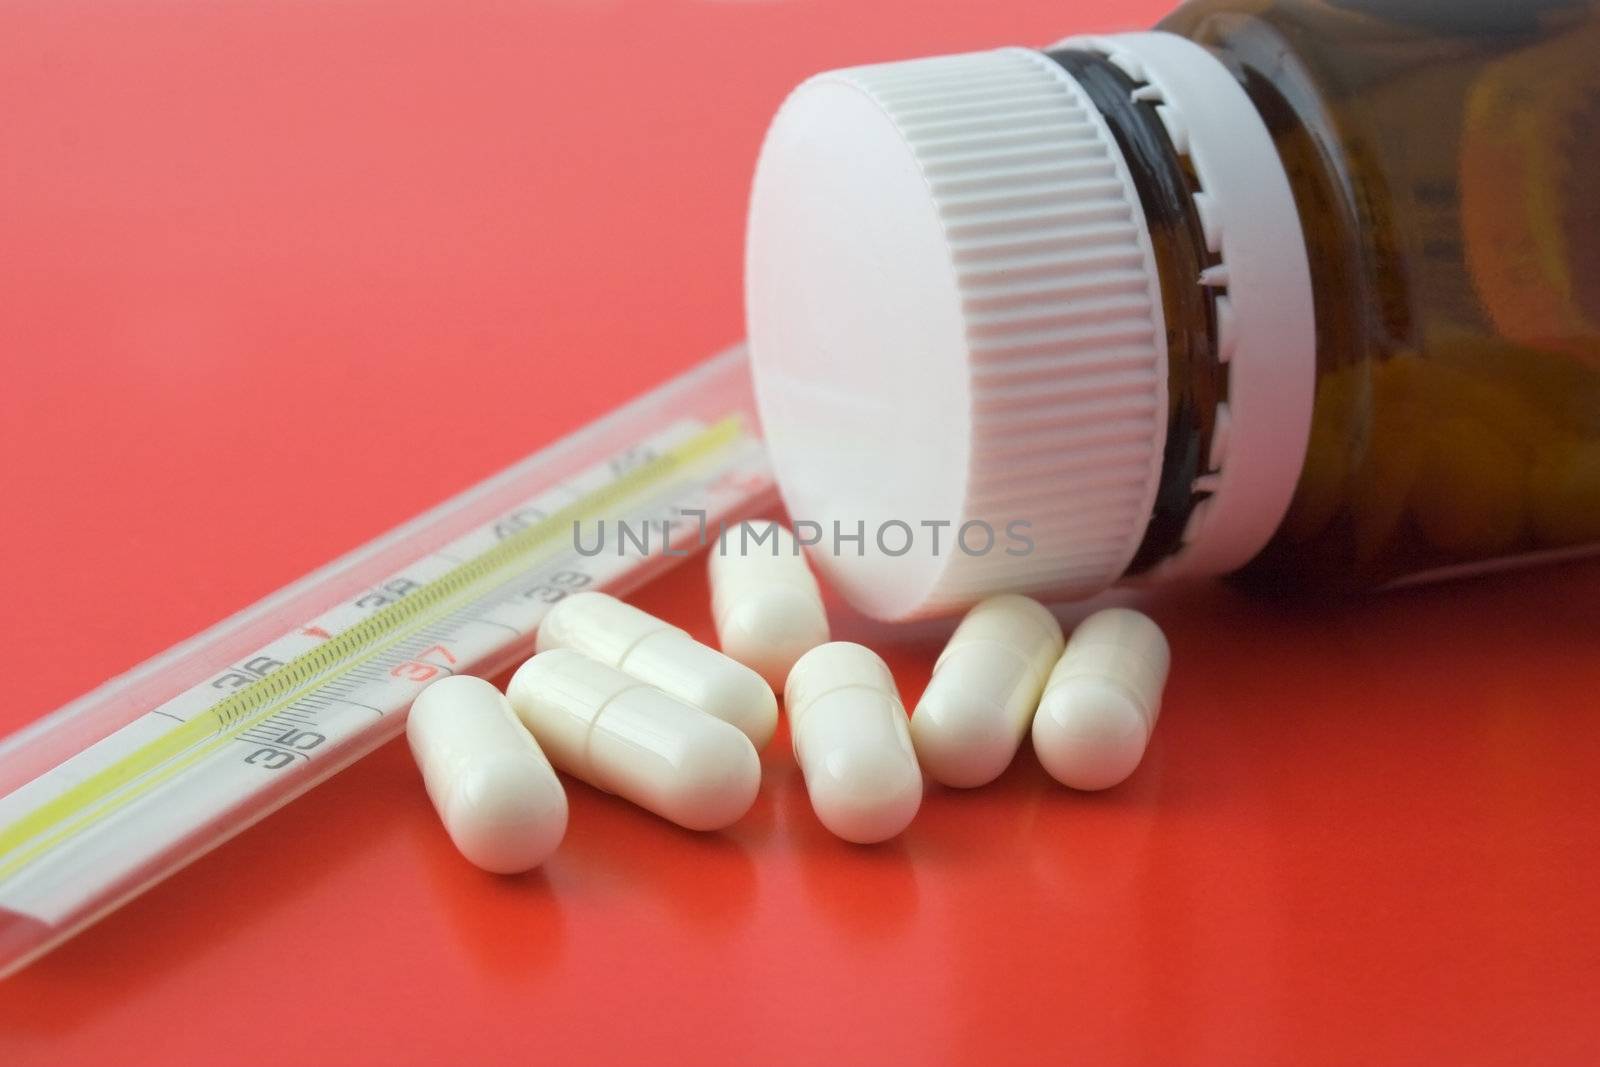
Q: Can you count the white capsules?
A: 7